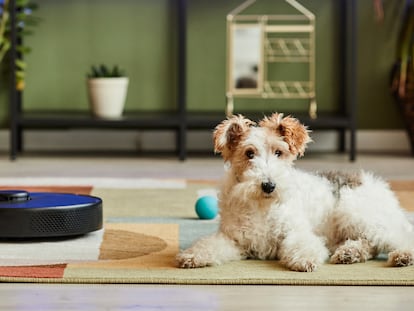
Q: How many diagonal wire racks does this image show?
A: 2